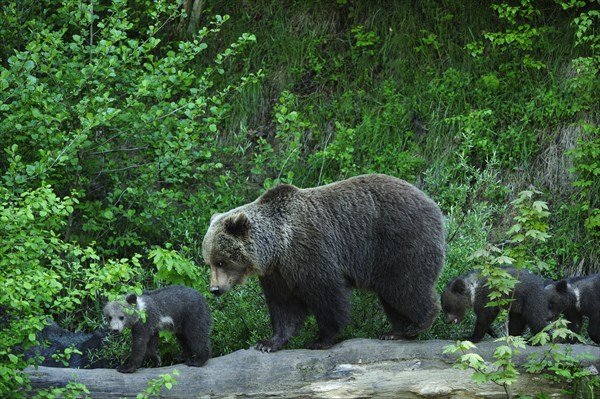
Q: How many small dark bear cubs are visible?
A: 3